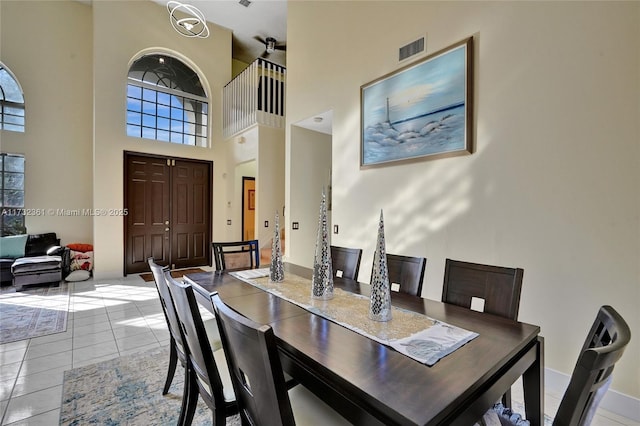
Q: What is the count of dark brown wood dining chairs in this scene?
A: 8